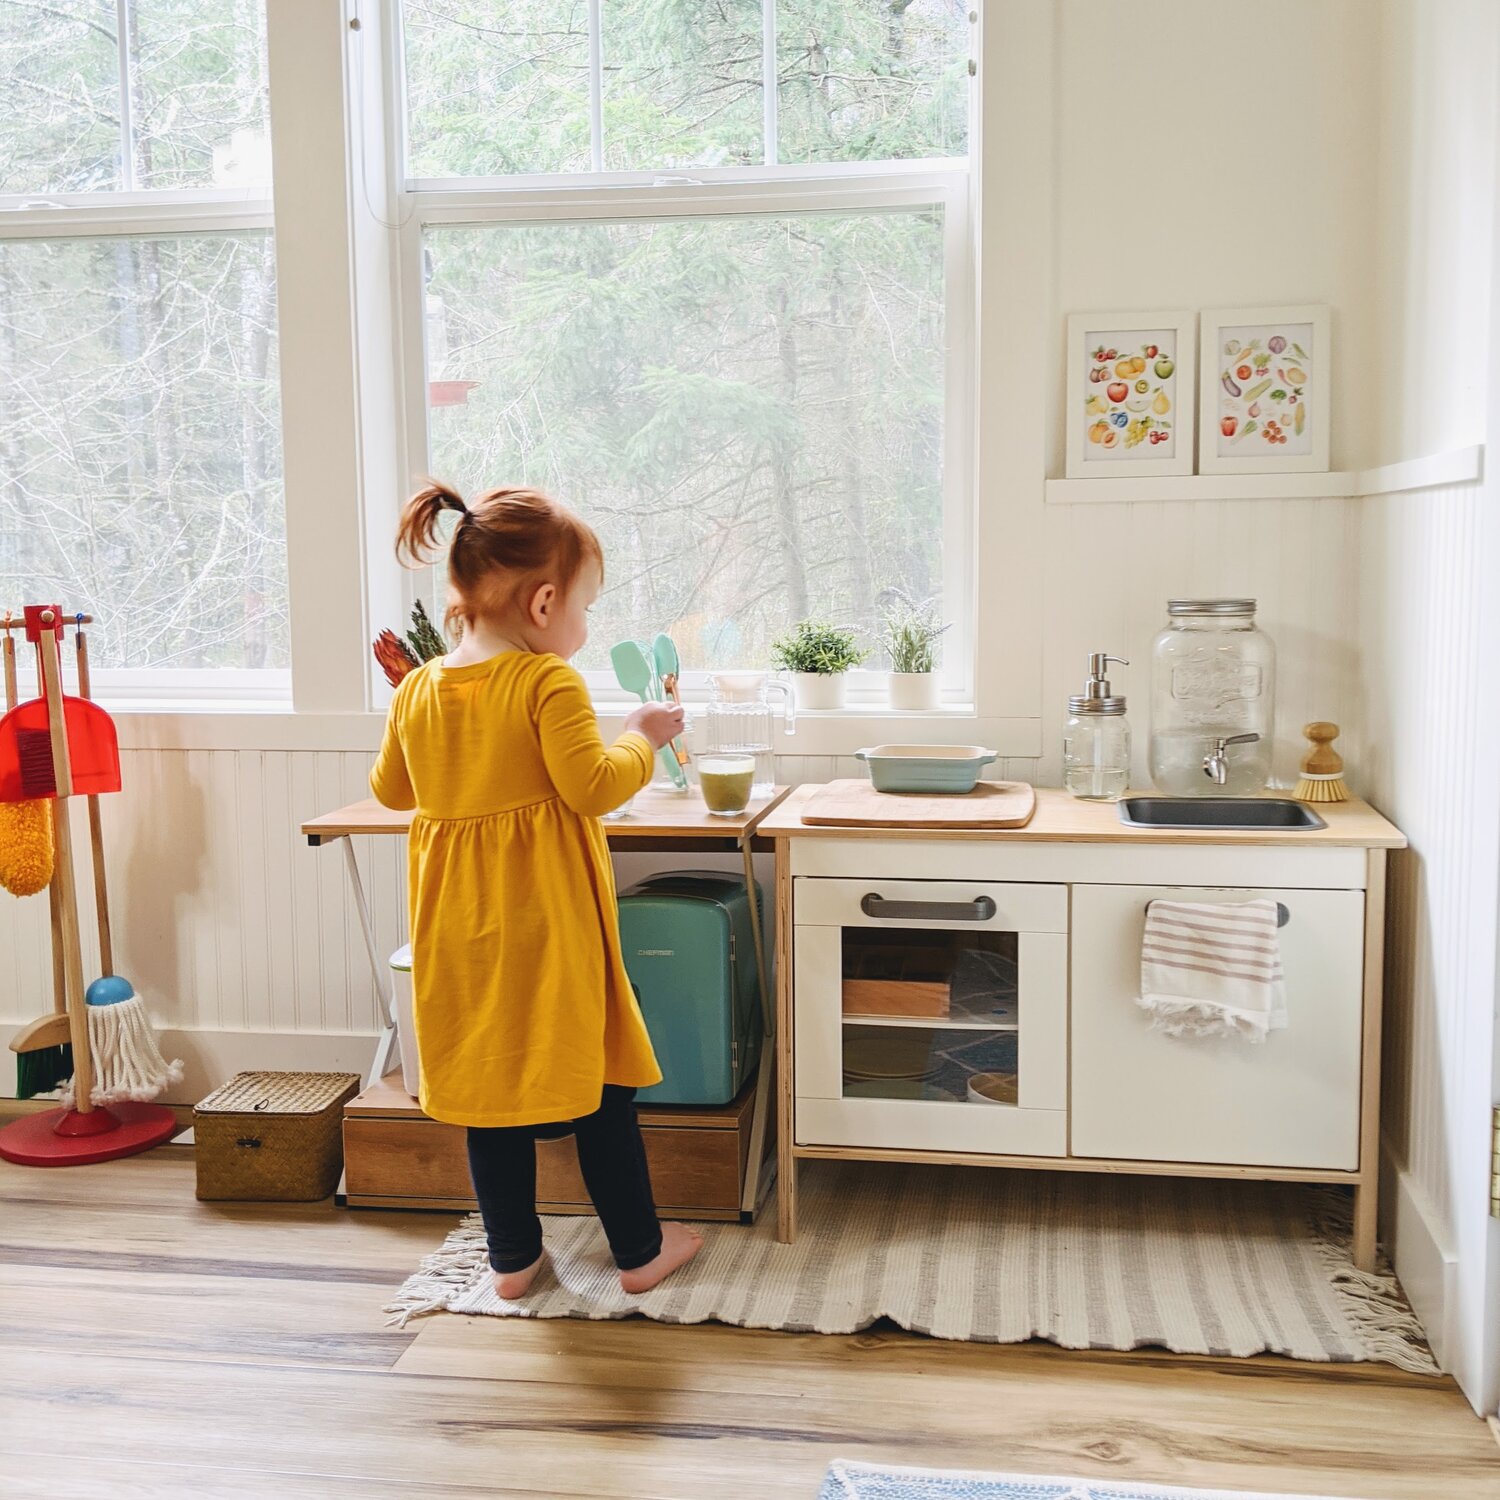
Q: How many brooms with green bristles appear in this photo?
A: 1